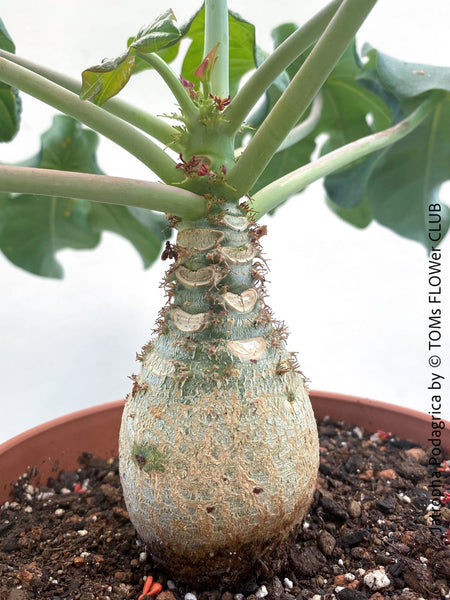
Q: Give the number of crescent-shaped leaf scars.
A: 7